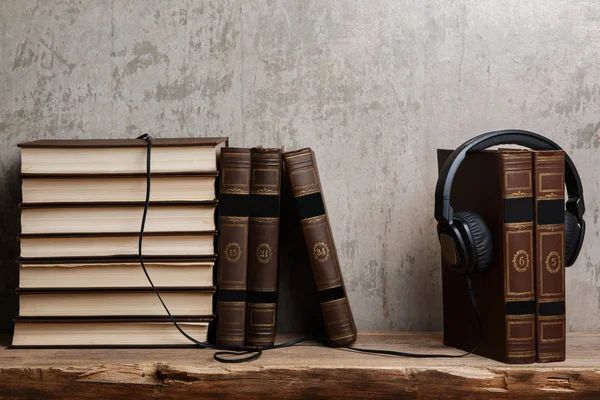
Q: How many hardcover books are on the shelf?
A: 12